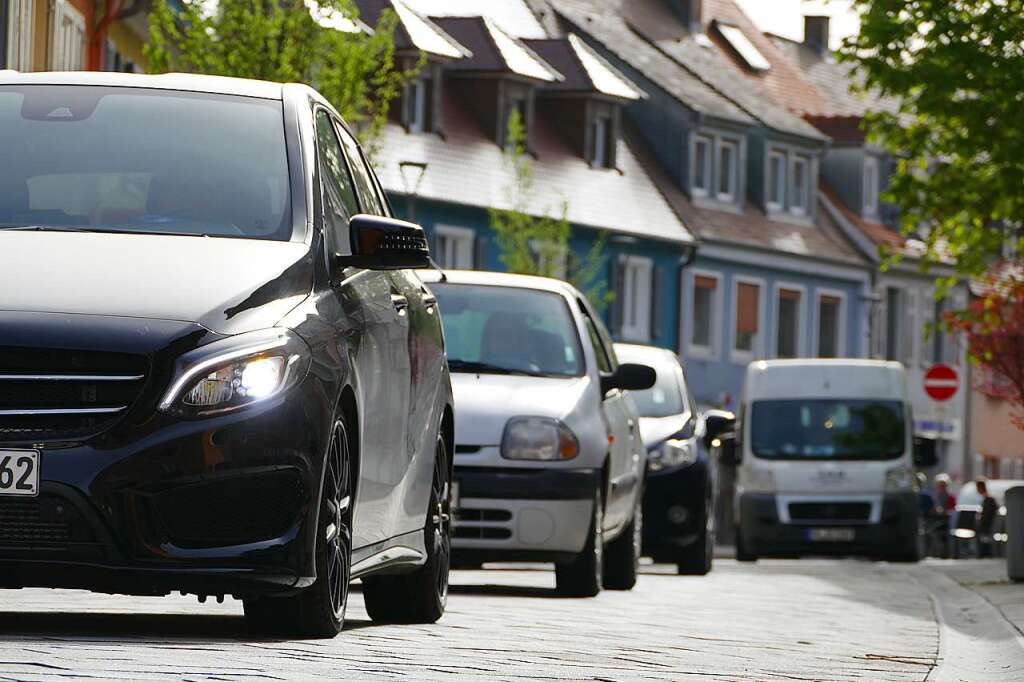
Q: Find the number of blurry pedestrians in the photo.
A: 3